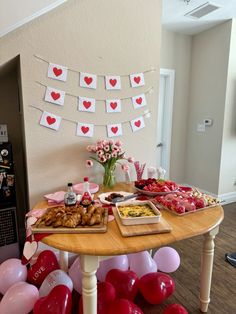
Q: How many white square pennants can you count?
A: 12